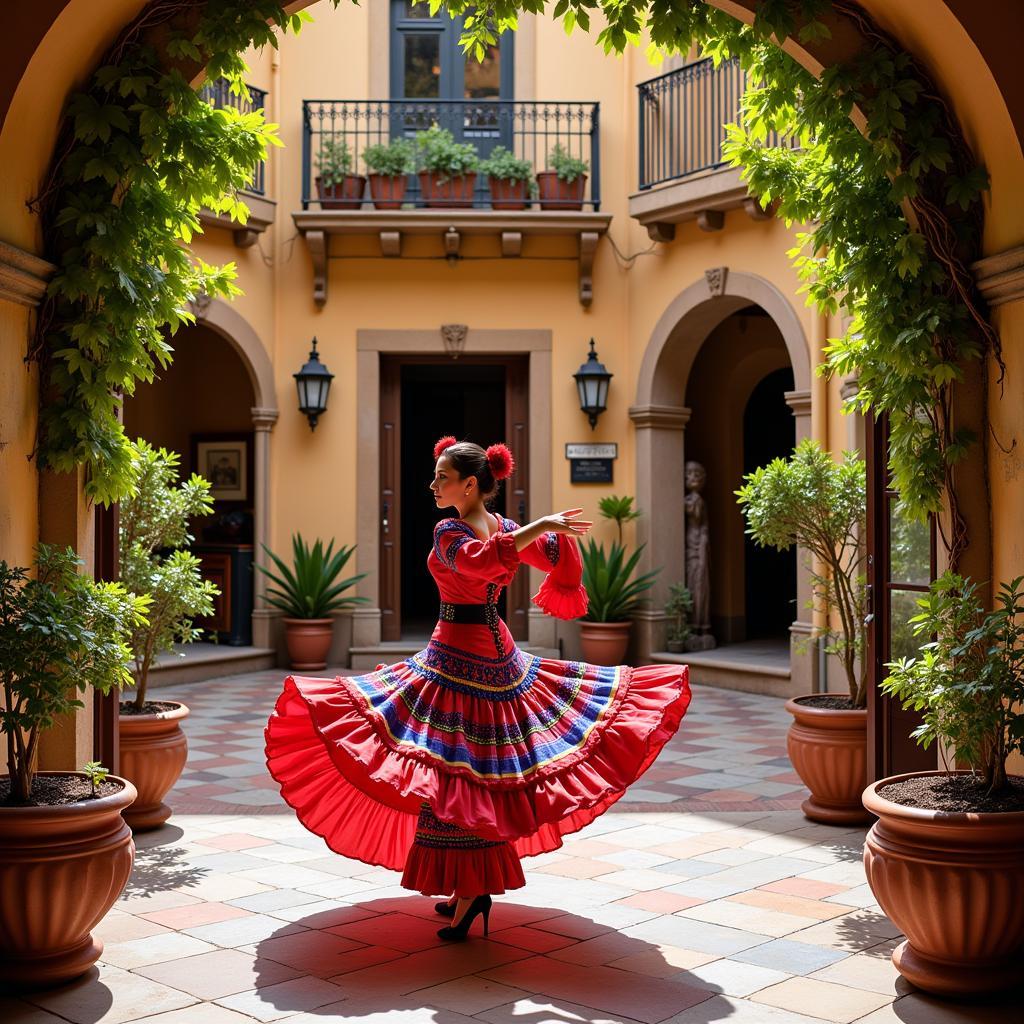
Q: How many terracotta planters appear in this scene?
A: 11